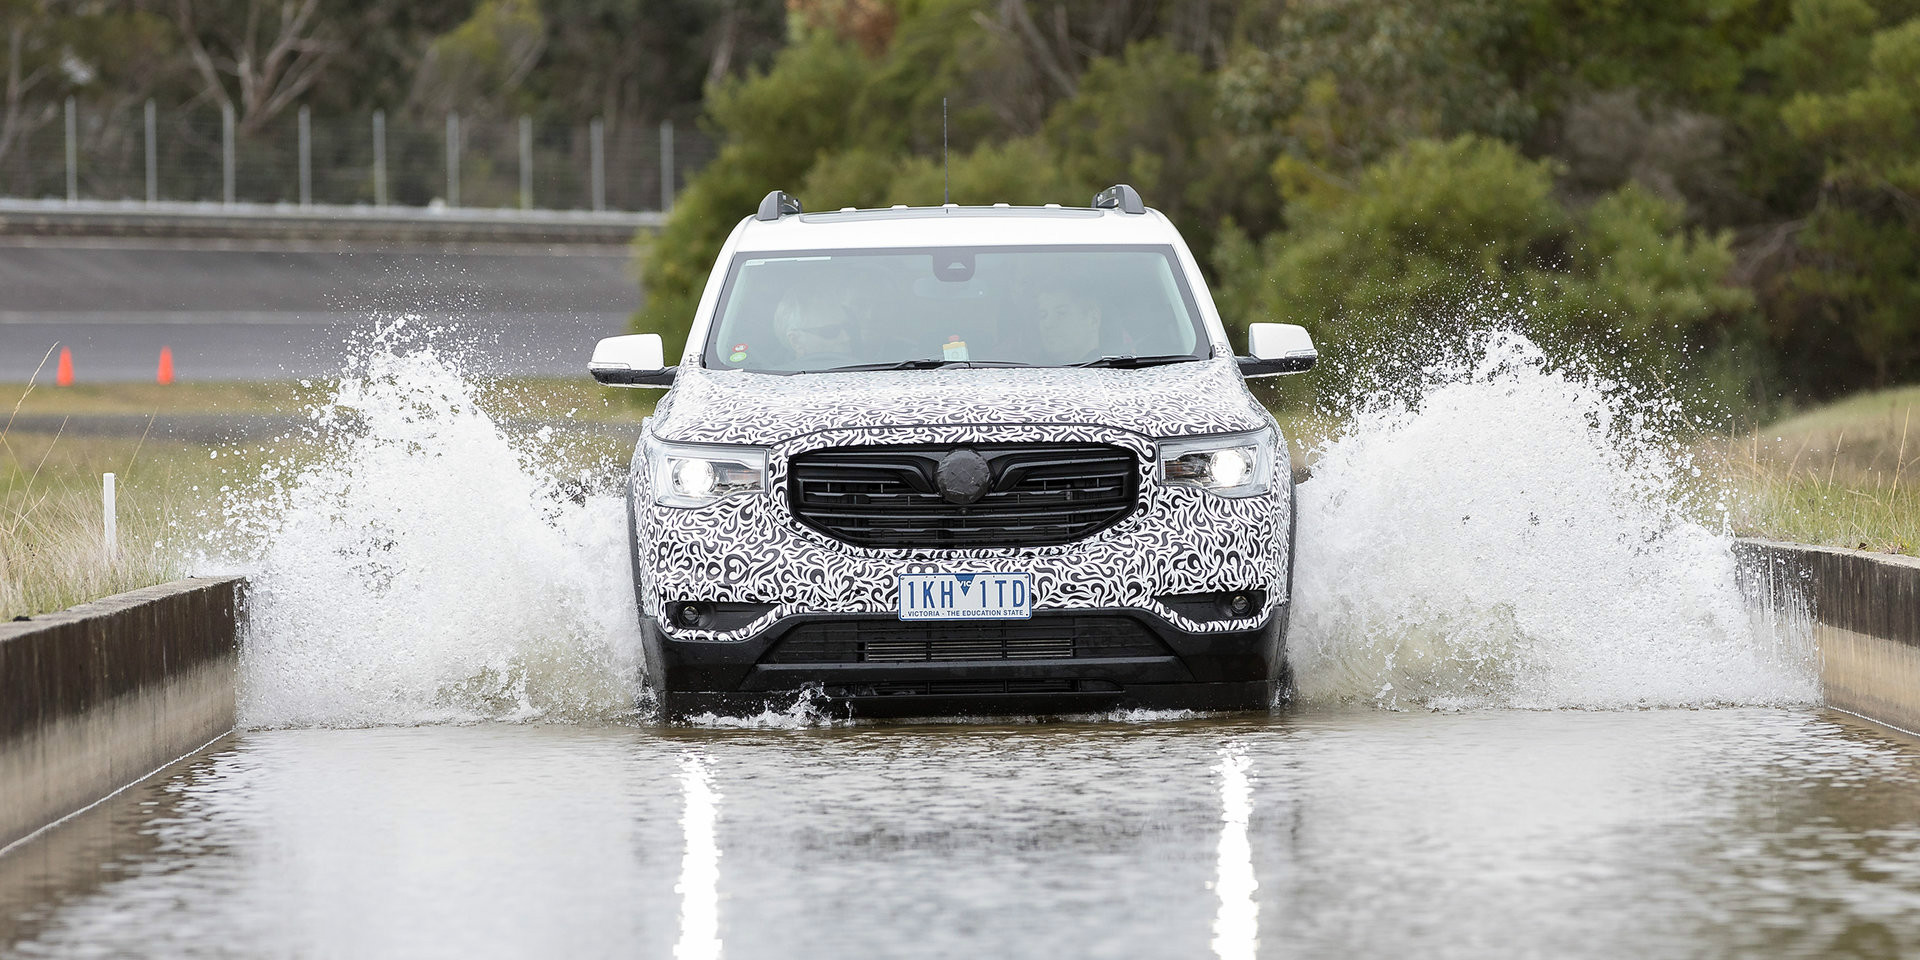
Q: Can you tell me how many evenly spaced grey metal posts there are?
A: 9